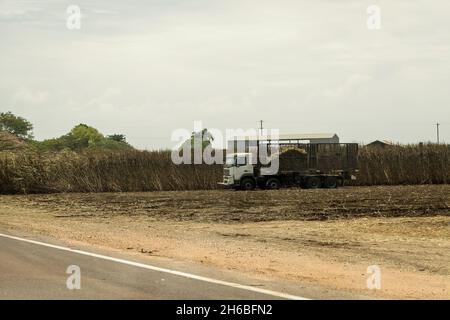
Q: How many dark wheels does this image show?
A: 4